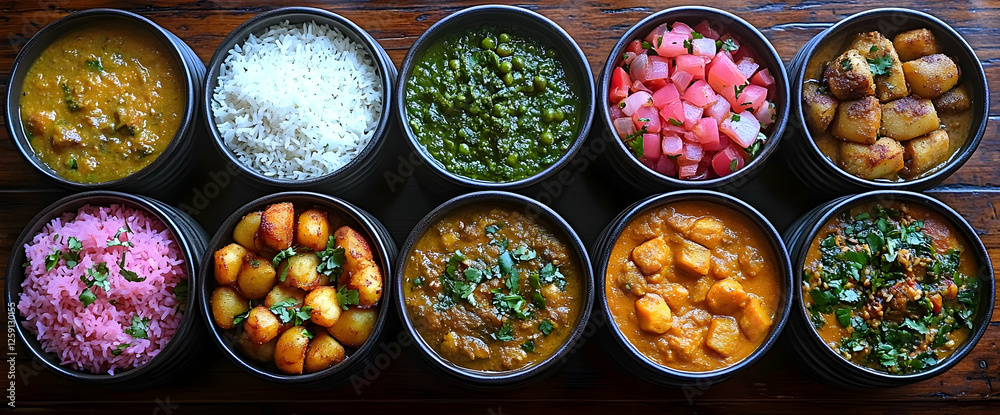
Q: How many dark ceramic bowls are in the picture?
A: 10